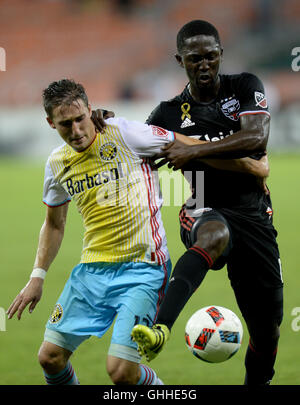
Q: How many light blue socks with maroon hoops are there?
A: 2